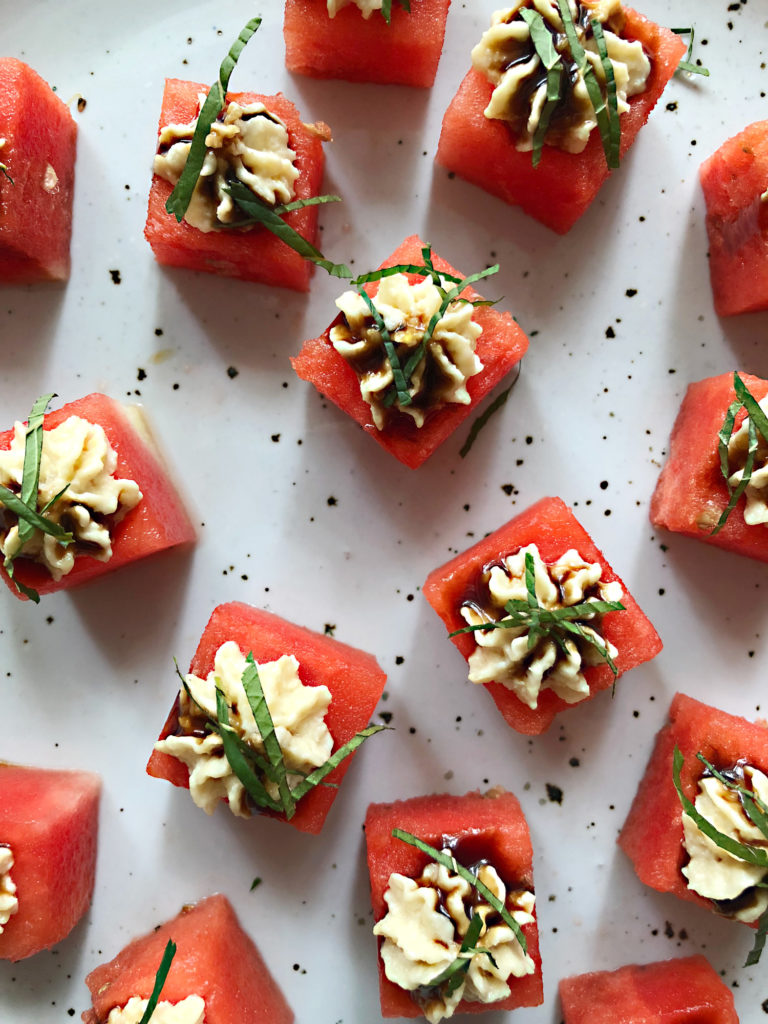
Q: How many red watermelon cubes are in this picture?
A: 15